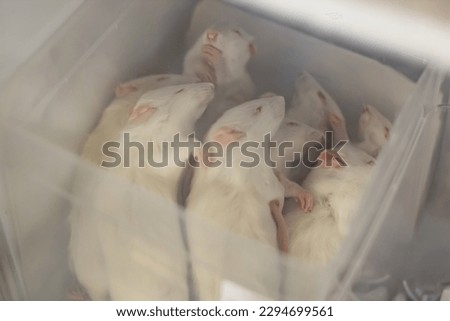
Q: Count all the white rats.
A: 8